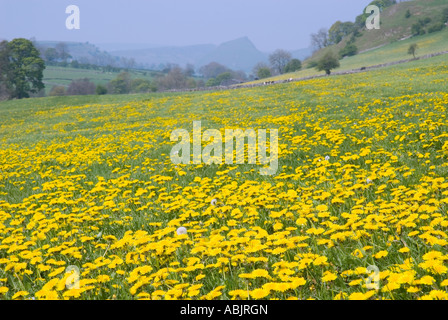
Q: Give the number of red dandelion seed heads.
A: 0